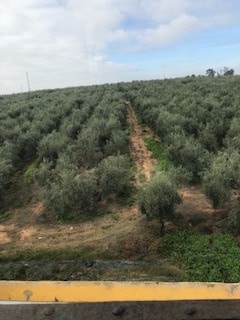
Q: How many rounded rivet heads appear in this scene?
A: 3